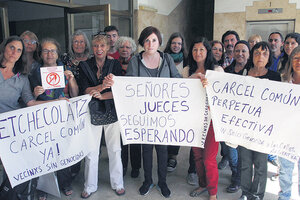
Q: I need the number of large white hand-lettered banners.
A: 3